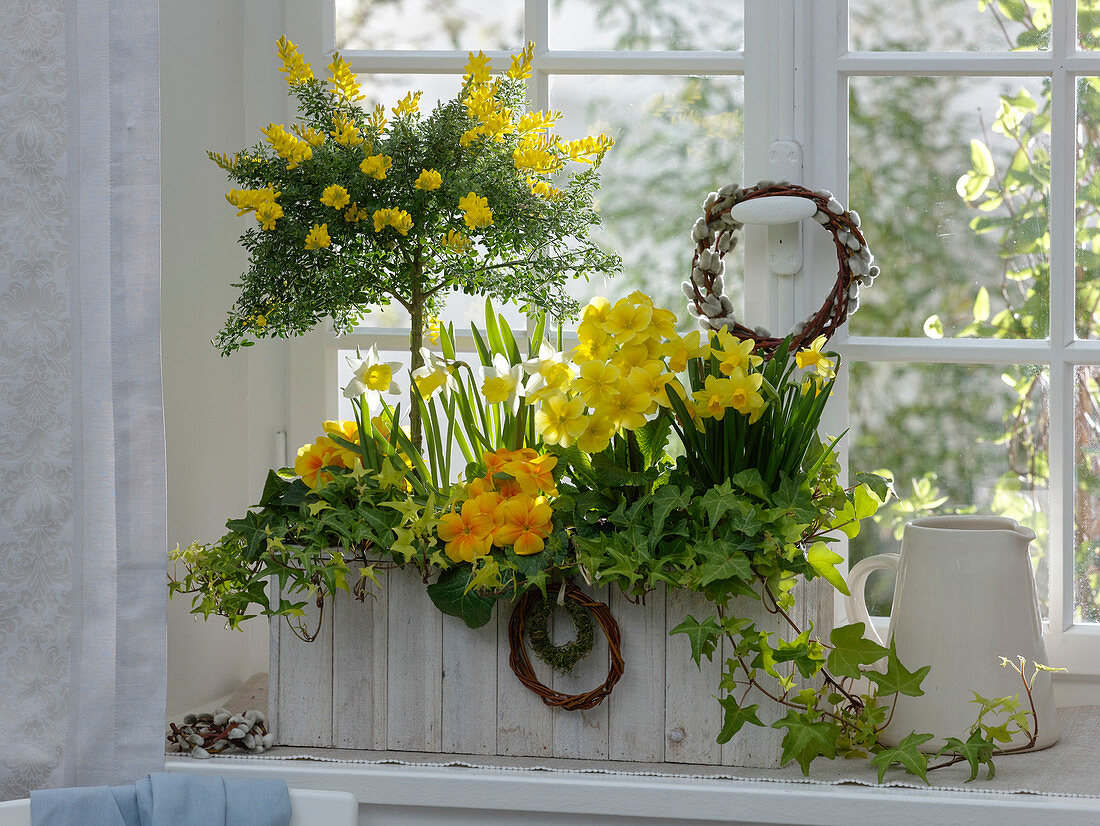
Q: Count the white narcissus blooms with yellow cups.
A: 4